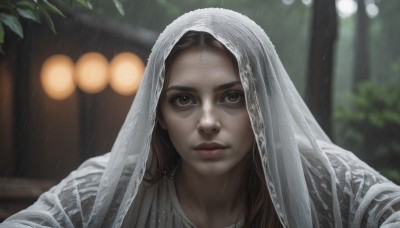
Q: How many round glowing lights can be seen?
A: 3